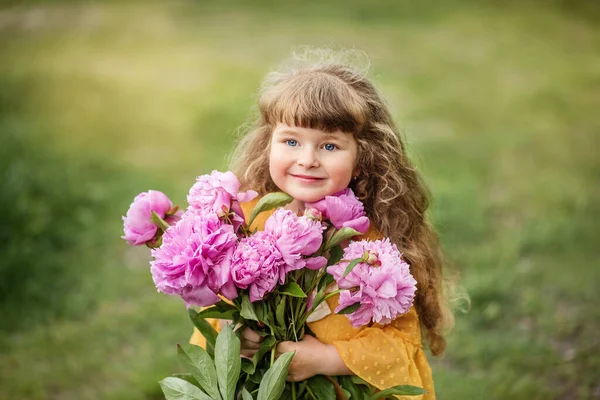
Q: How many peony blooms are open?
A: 7